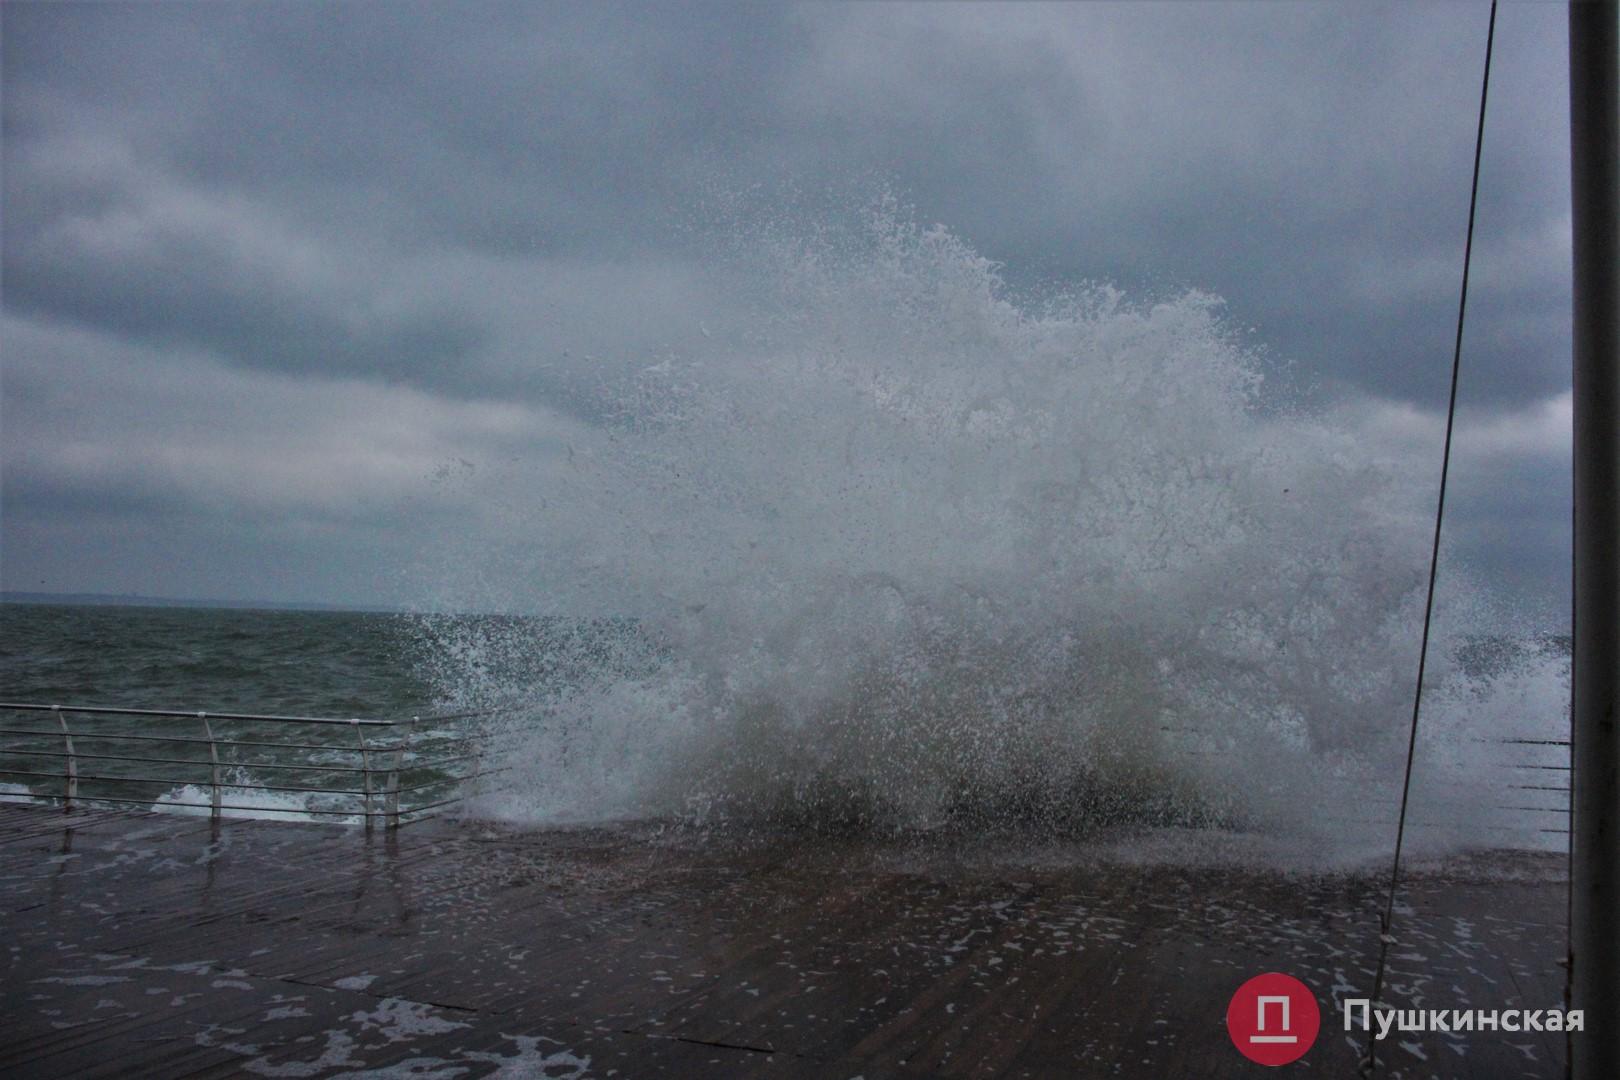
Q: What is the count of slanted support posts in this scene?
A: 4